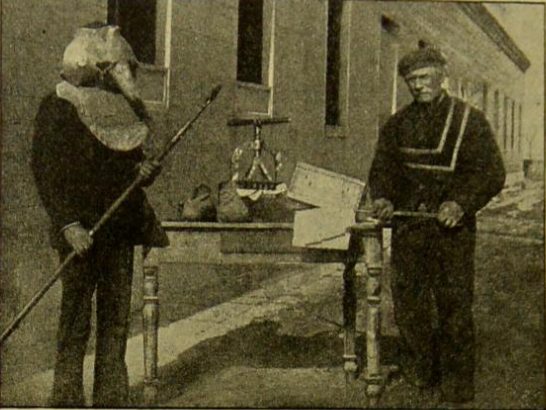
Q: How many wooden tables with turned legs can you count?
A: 1